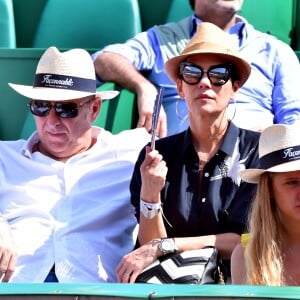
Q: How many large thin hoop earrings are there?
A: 2